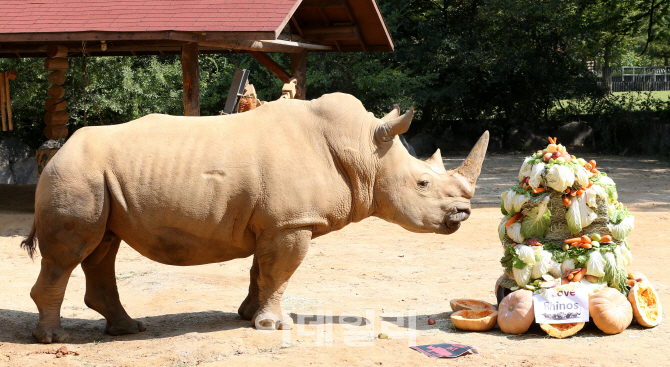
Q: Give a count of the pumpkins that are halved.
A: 4